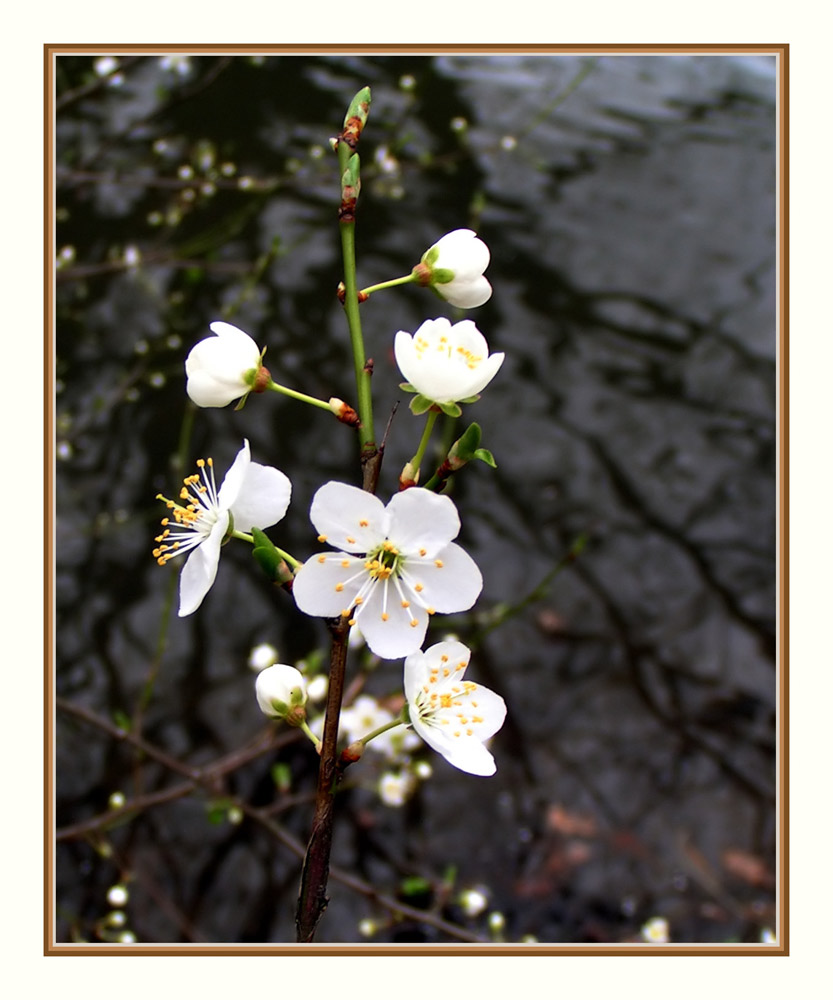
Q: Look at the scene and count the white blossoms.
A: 7